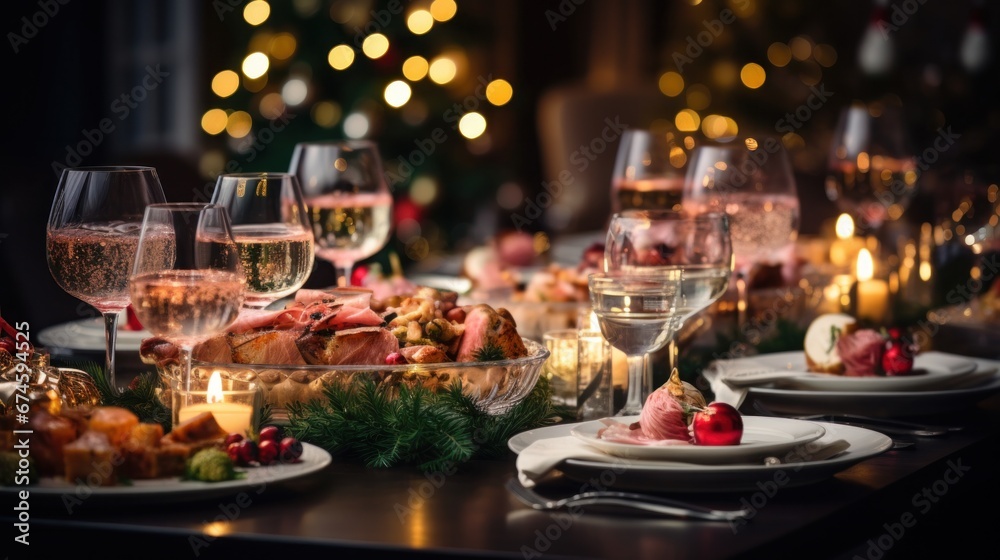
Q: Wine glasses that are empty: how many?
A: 0